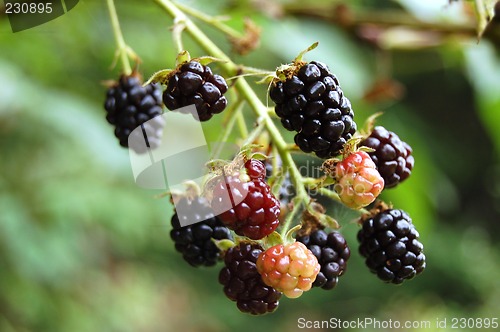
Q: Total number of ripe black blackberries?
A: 8